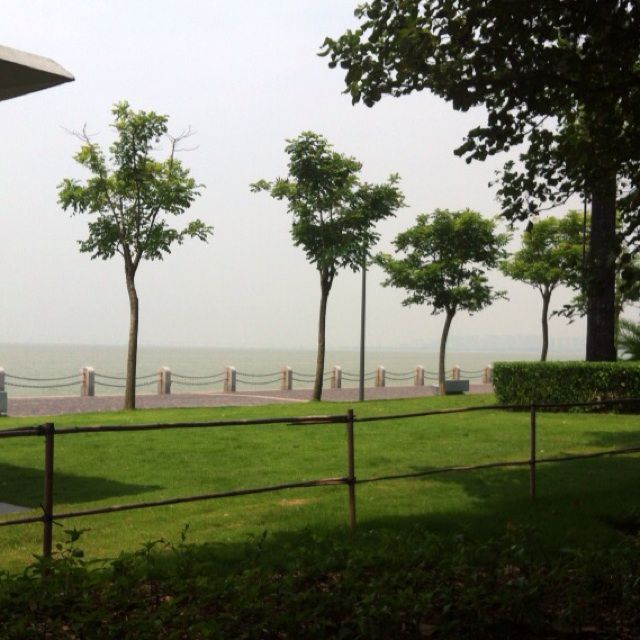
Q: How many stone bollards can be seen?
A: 10